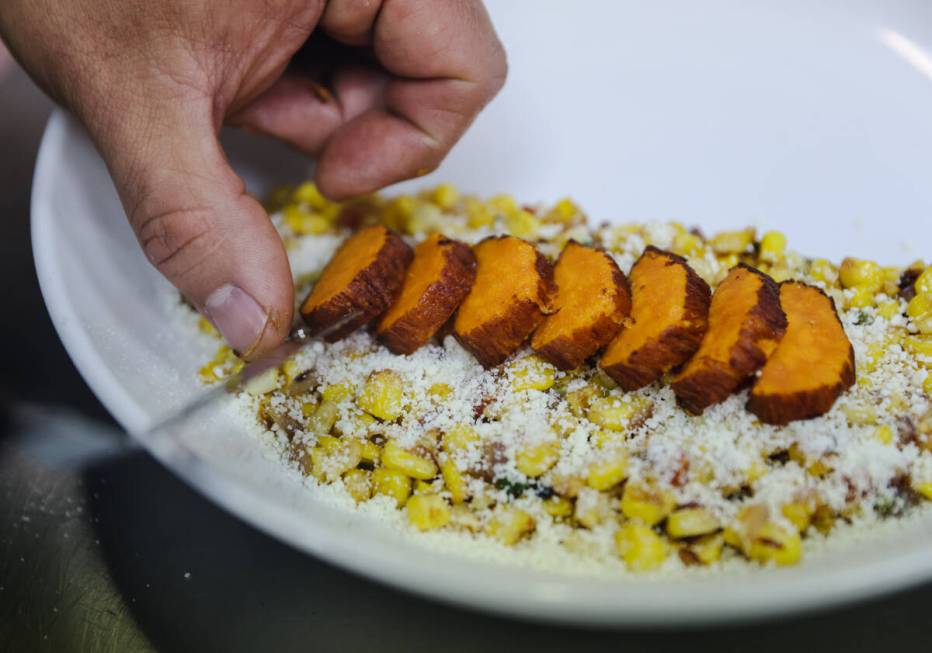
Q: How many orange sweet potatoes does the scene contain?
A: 7